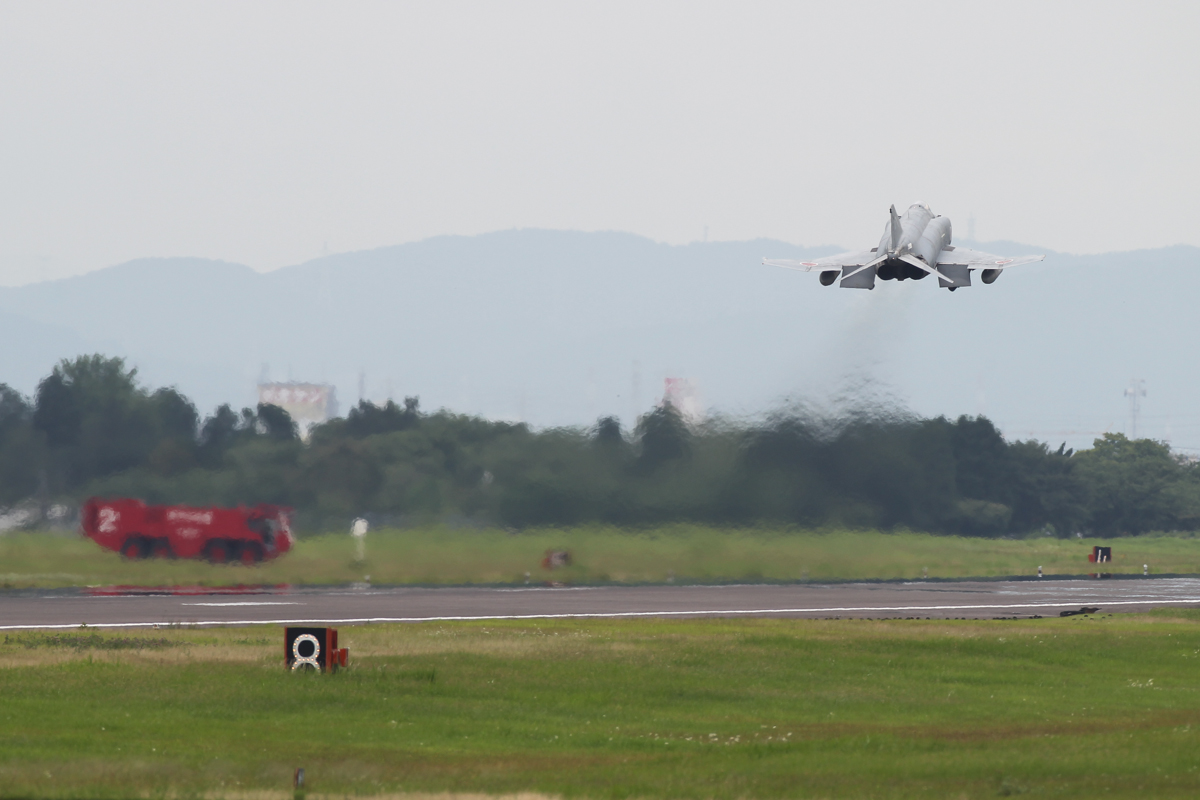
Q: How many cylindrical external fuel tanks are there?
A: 2